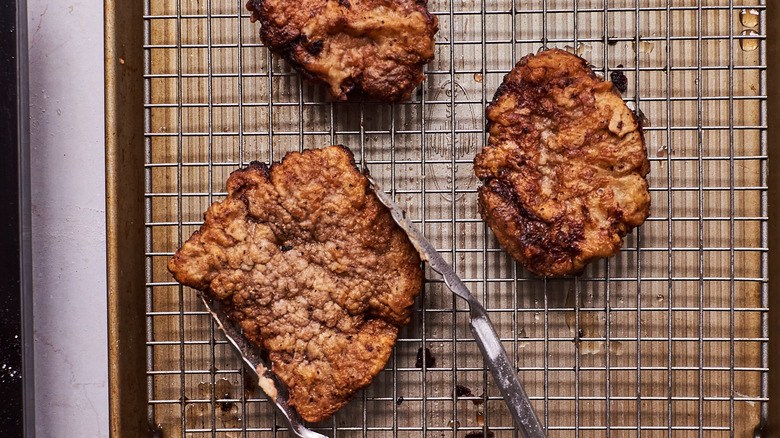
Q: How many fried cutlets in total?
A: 3